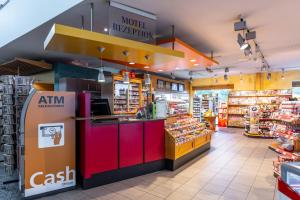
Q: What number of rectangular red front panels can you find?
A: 3